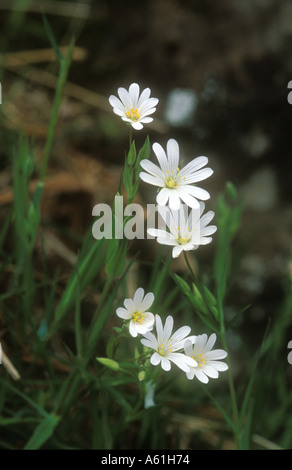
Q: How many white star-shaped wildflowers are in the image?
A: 6